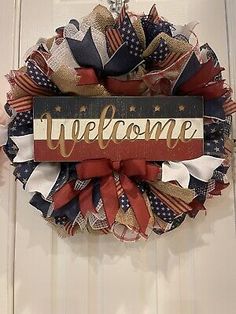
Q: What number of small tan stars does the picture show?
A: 5